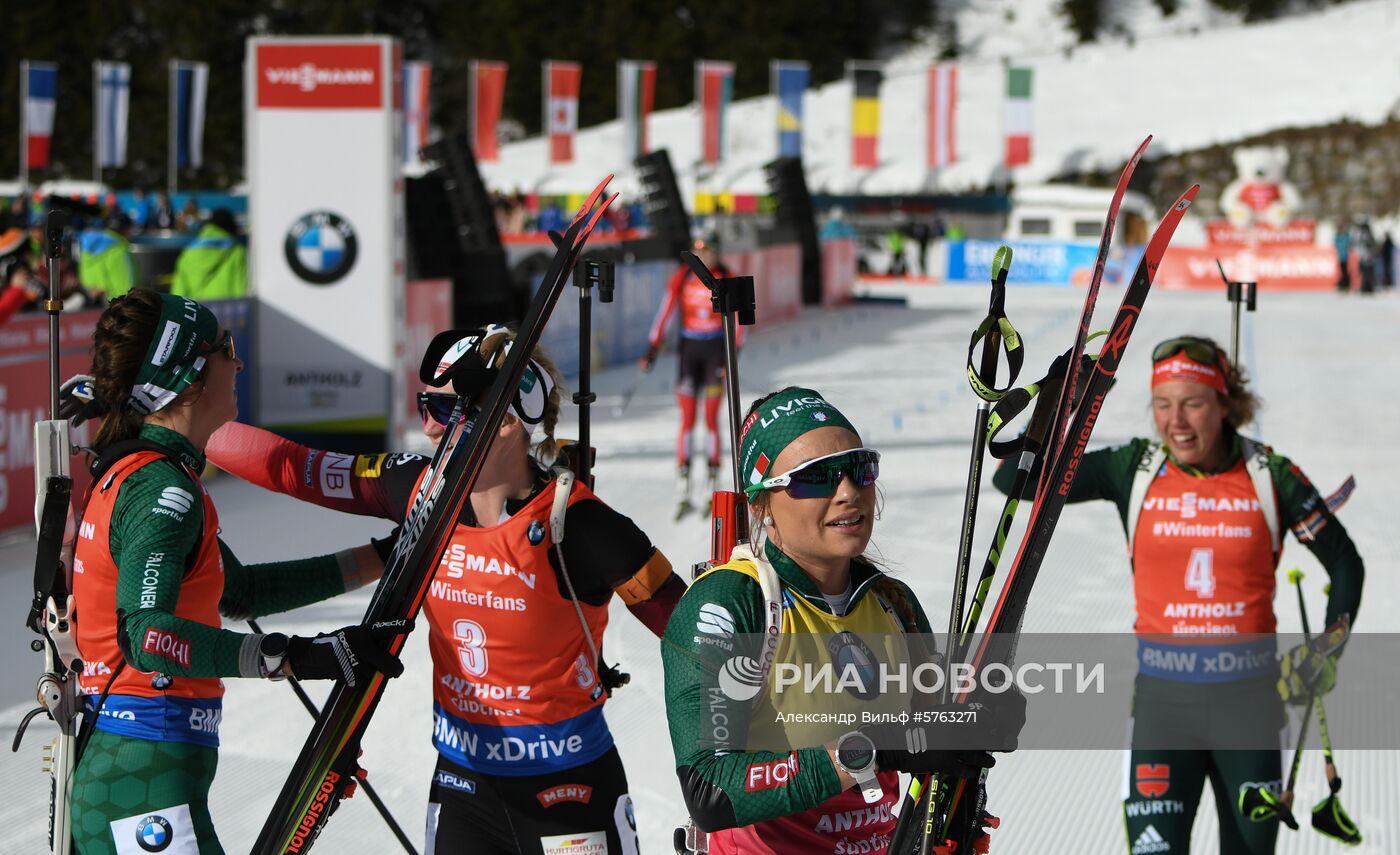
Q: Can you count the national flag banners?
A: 12